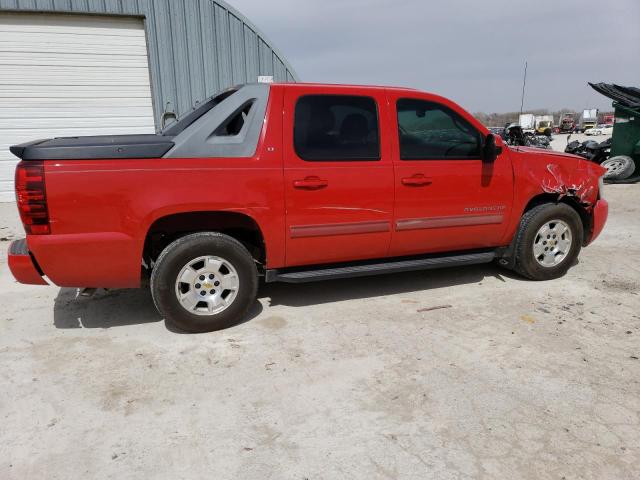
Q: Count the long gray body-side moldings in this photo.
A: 2